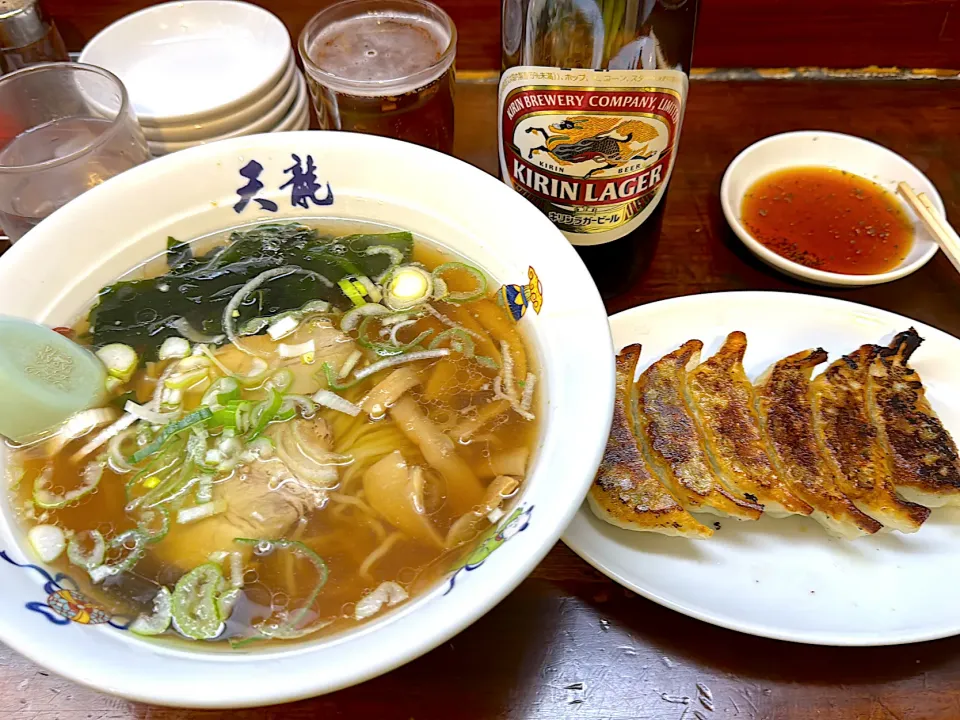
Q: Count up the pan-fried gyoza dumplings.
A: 6